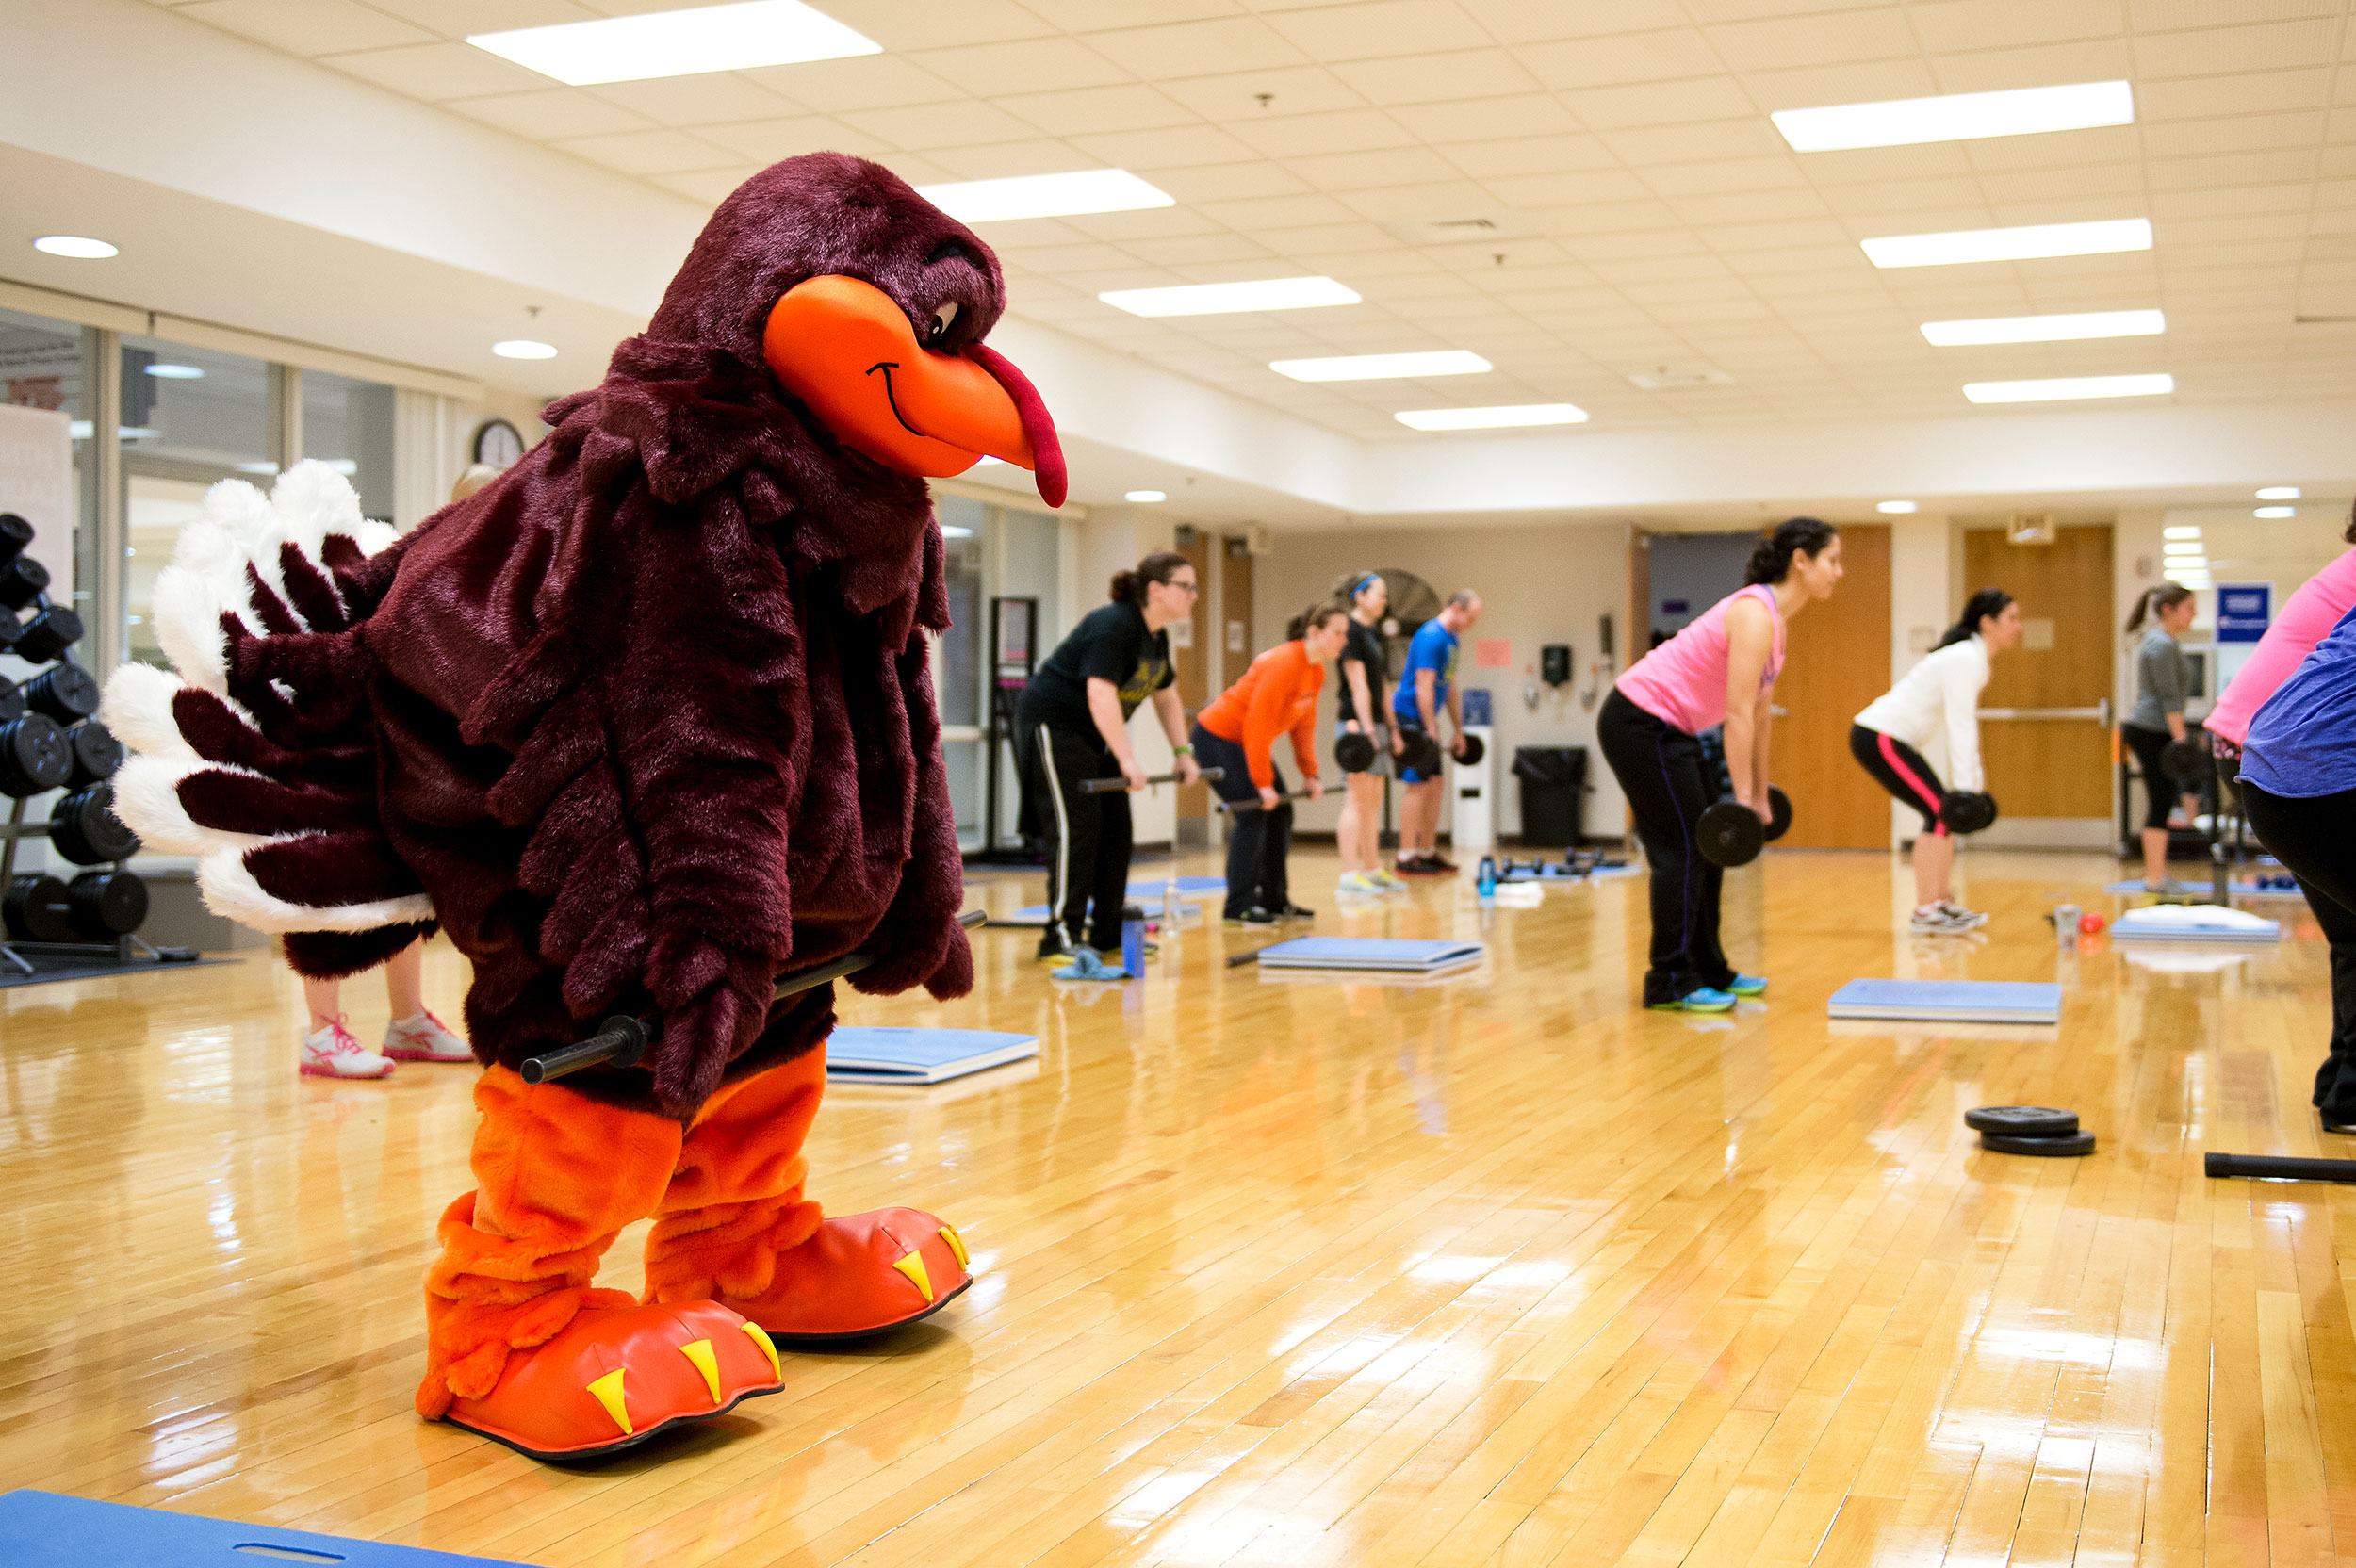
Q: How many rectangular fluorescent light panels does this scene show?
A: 9